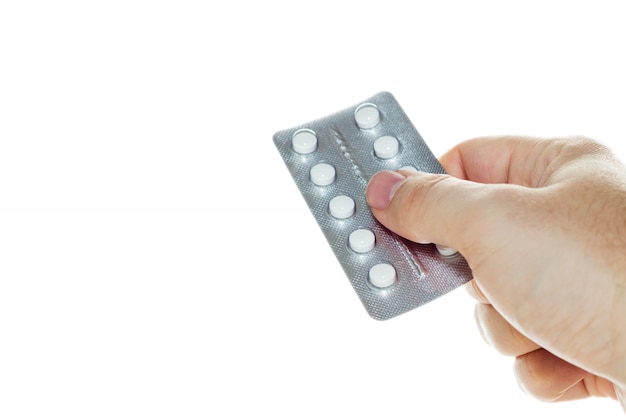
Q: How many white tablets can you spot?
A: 9